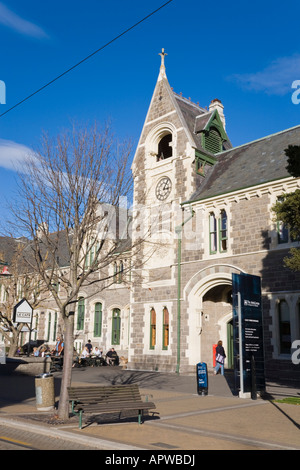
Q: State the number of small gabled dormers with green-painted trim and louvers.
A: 1